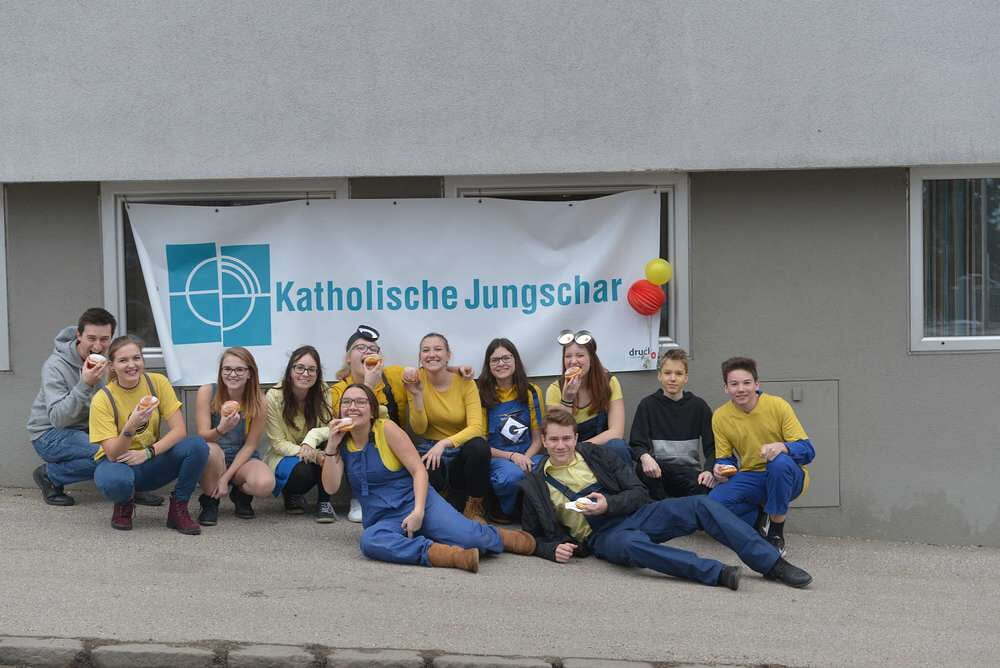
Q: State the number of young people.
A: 12